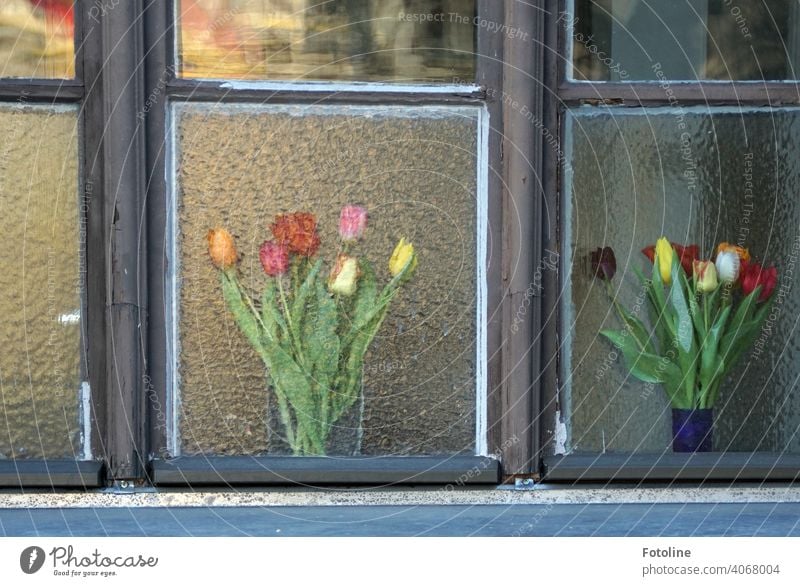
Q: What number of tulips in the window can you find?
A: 13